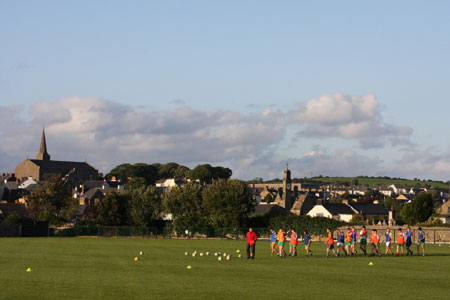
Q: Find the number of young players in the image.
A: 15